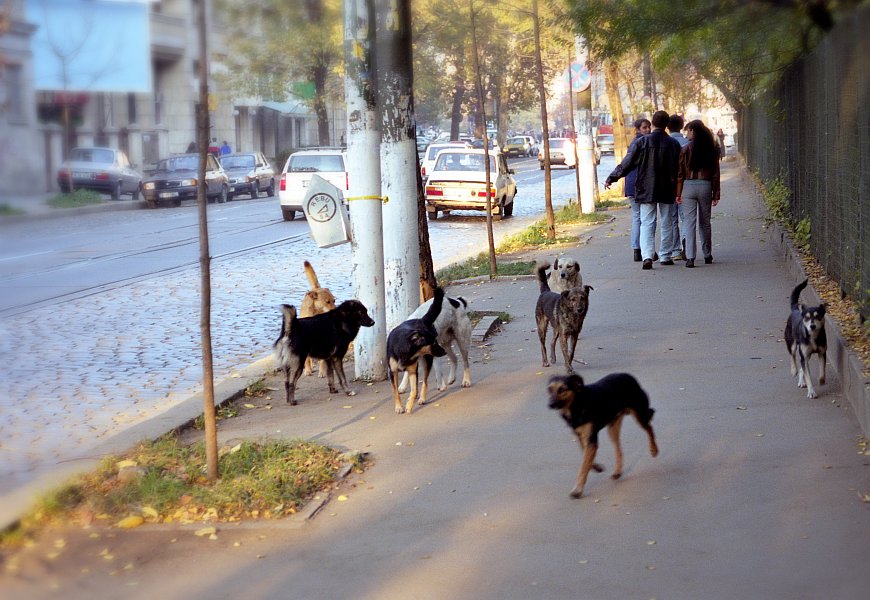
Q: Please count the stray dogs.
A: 8